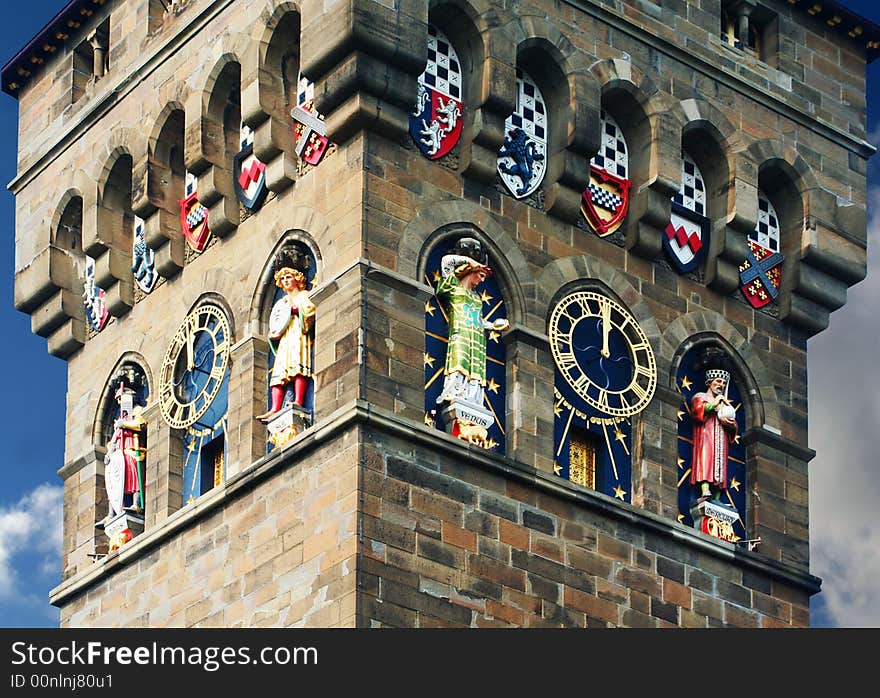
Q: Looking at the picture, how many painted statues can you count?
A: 4